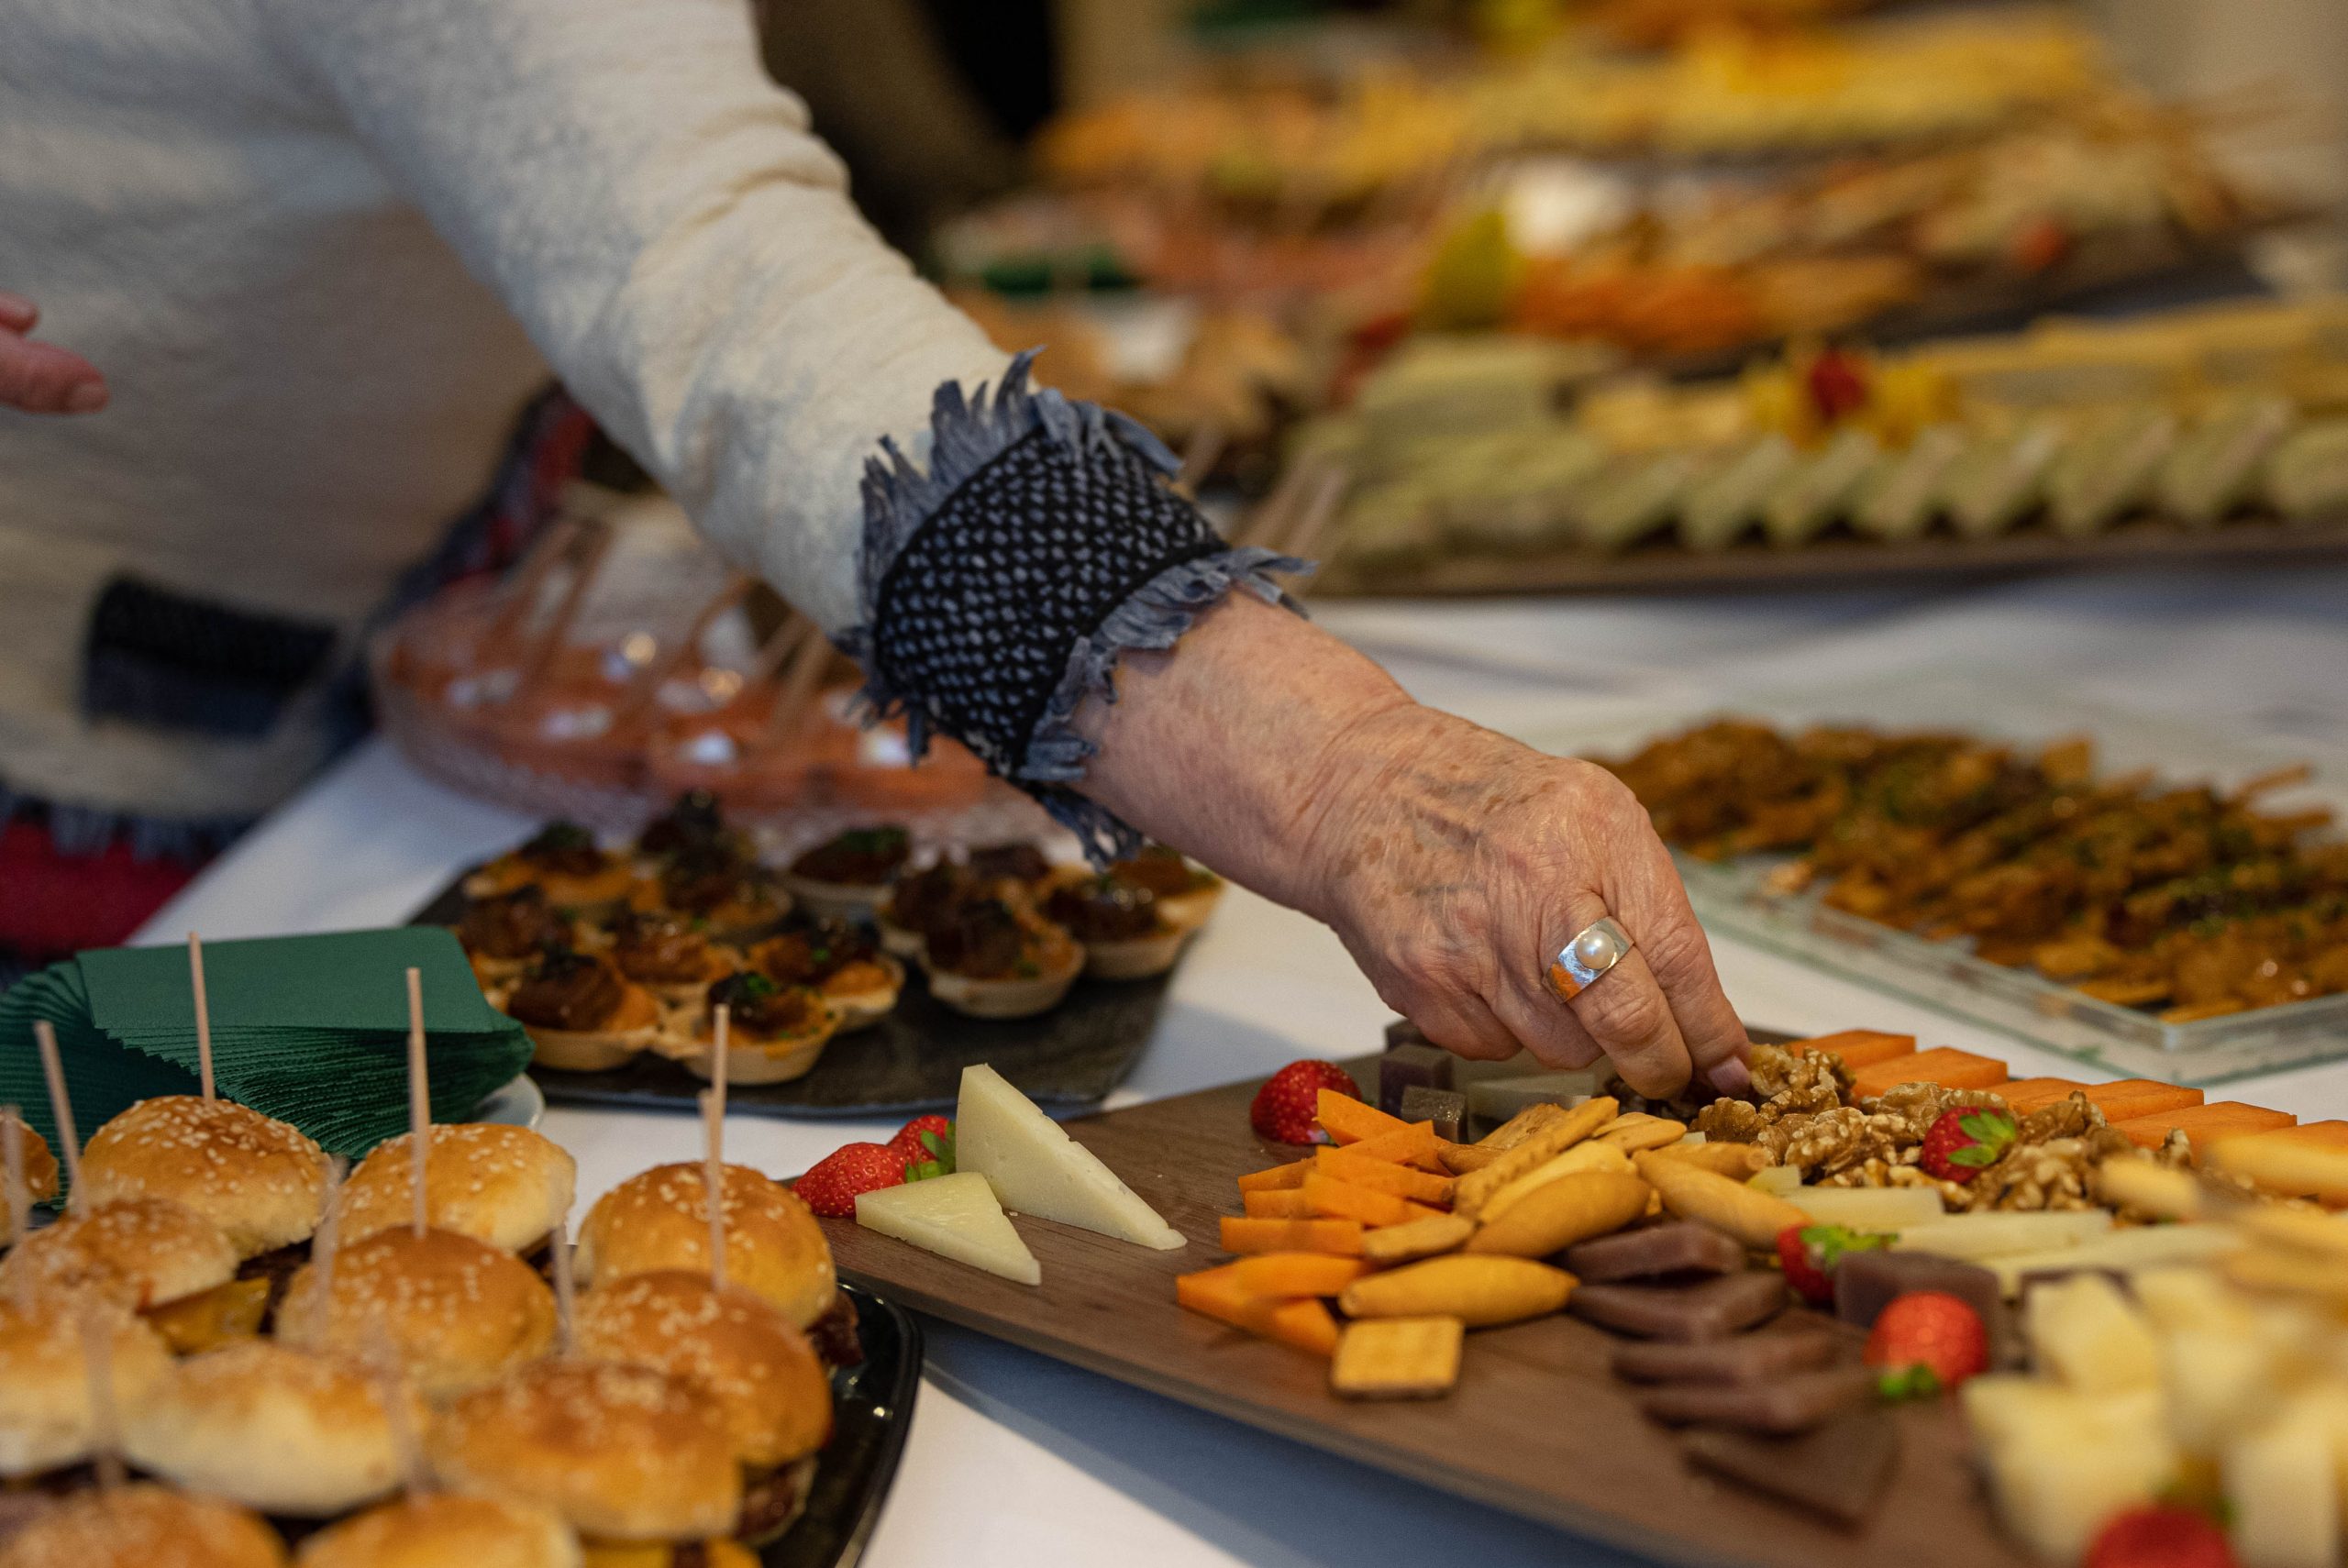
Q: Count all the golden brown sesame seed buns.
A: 12